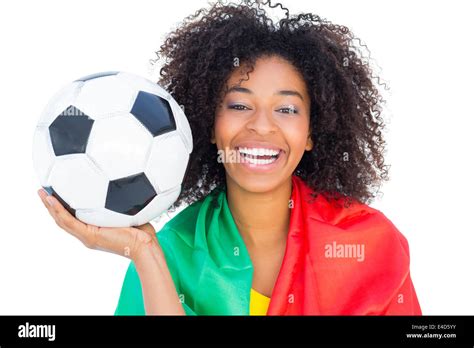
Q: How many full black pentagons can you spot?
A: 3